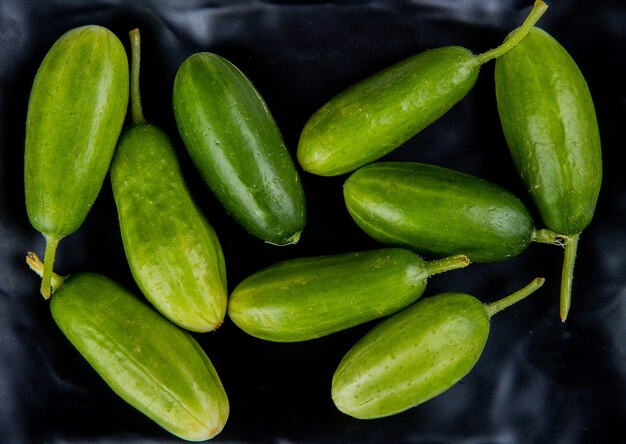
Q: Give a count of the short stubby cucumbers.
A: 9